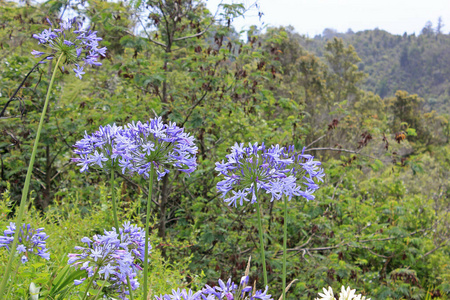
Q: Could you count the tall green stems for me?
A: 5